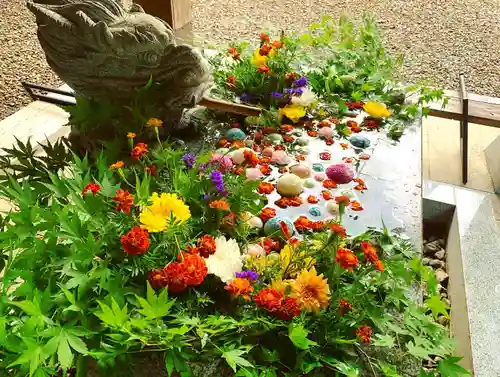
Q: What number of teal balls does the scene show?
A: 5